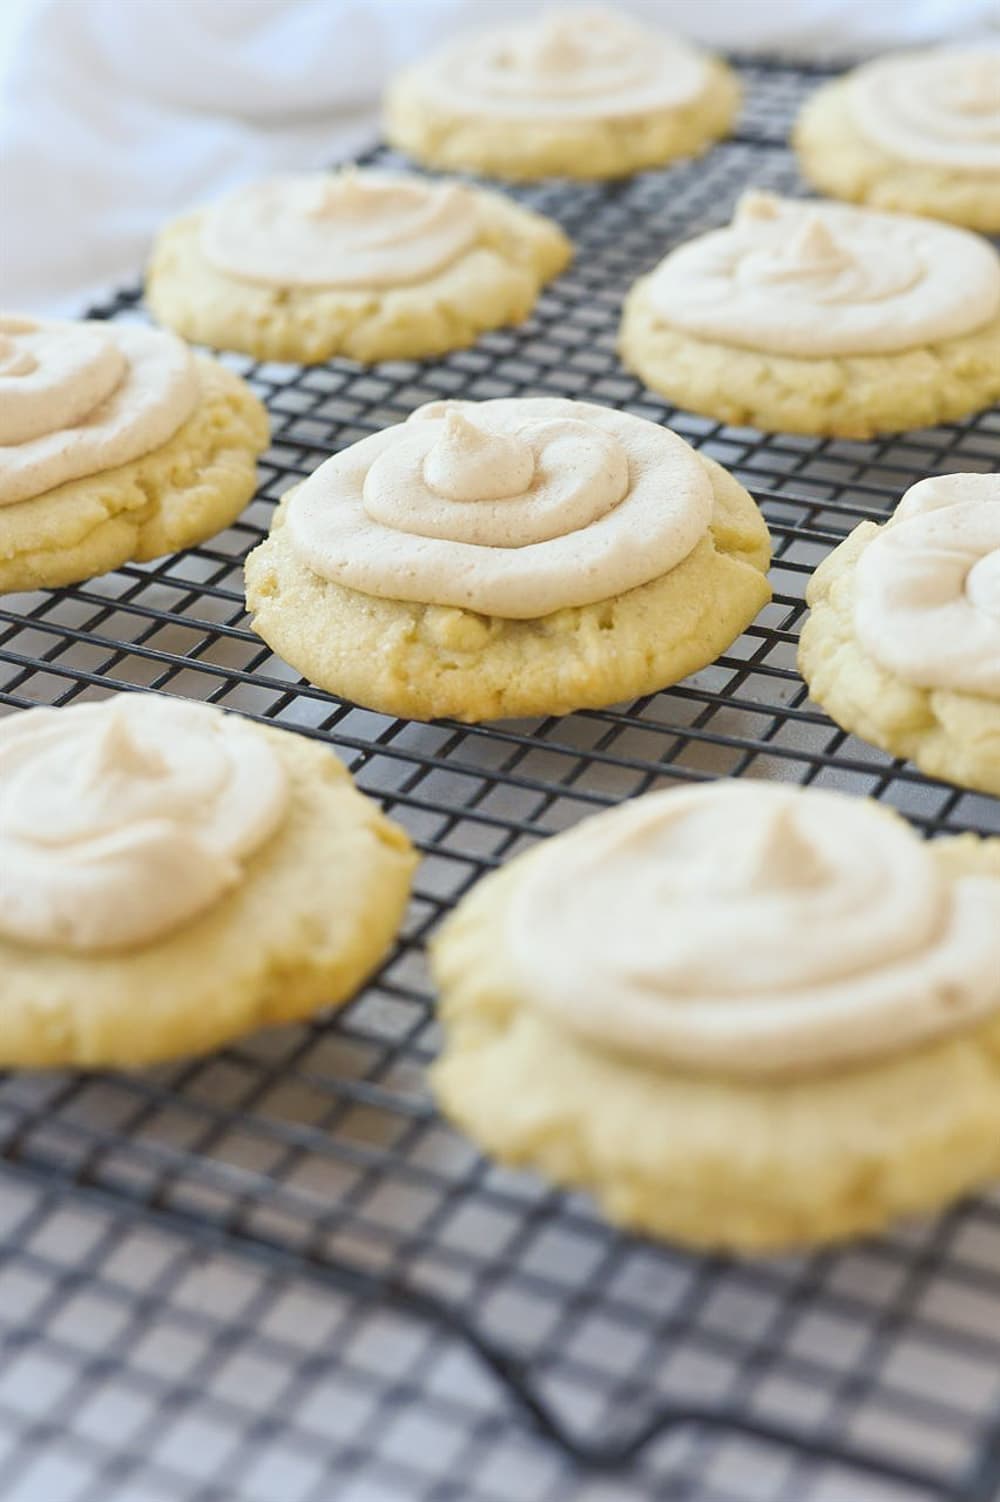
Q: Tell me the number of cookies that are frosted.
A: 9